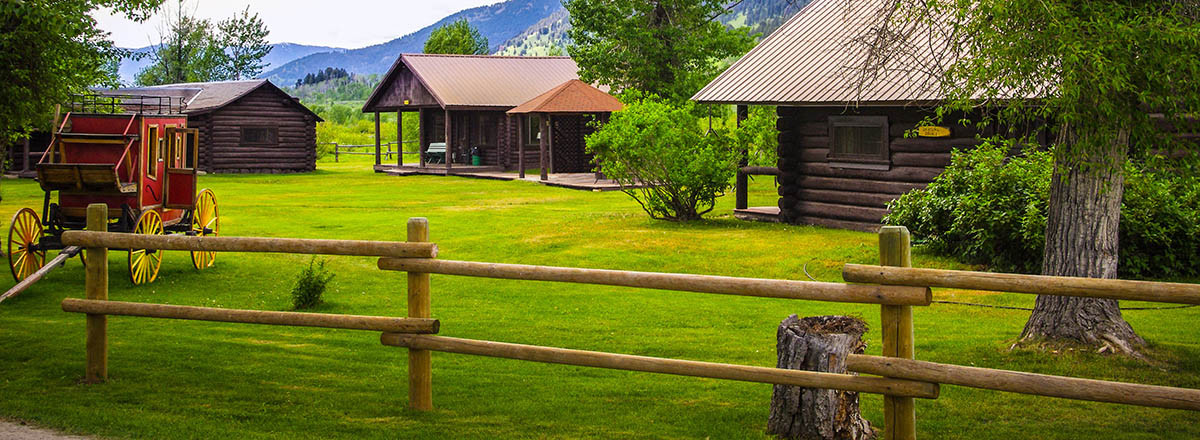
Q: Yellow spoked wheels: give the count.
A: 3